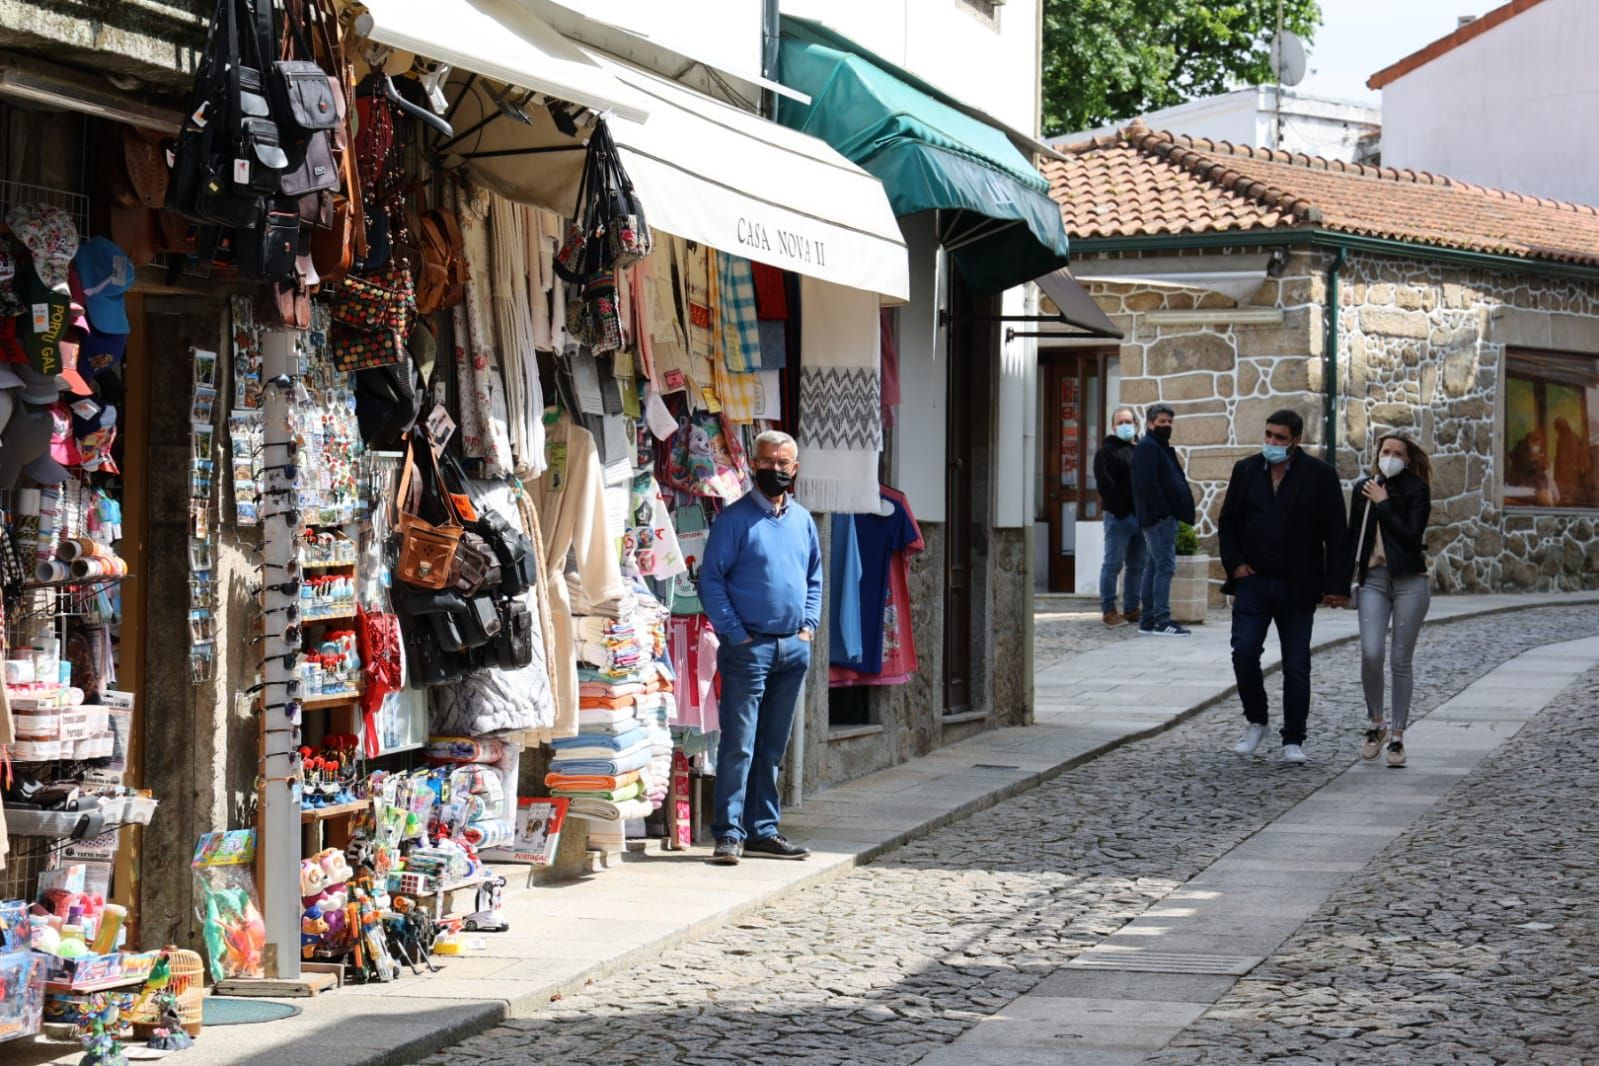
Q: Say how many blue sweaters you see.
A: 1